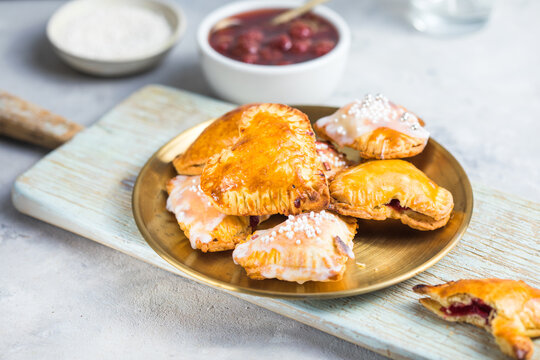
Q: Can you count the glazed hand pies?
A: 4